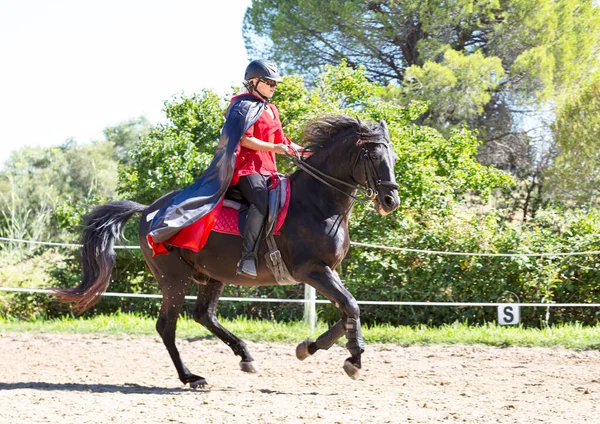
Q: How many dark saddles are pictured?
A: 1